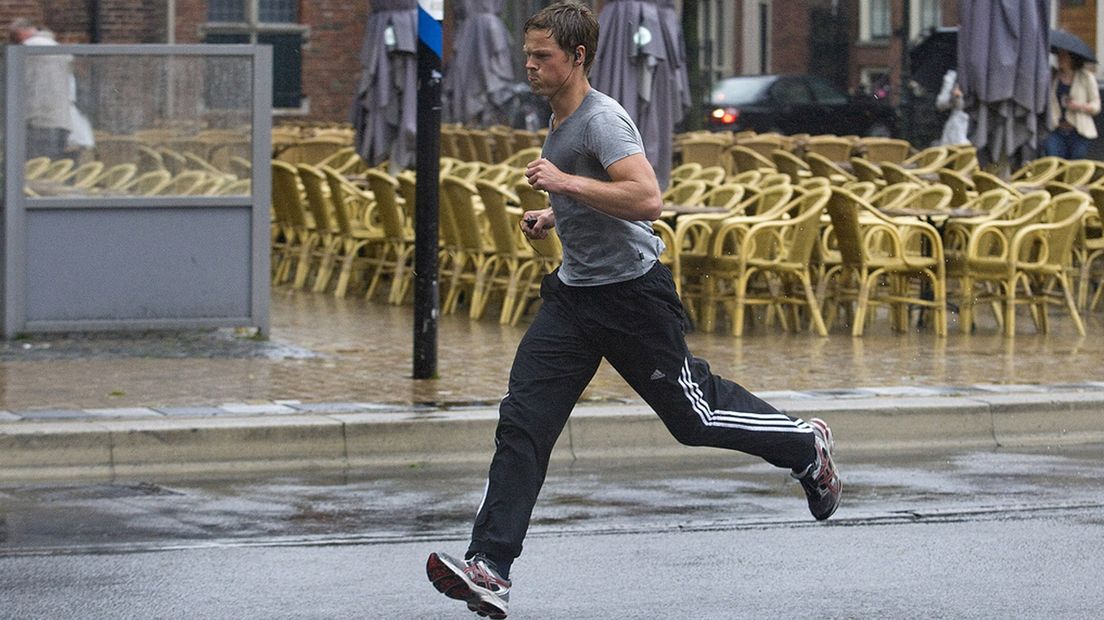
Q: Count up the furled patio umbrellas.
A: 4